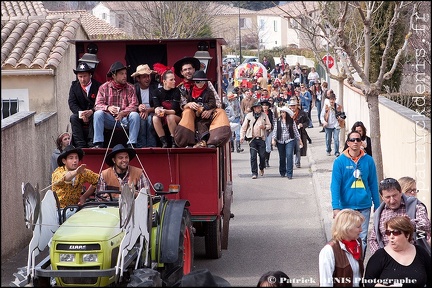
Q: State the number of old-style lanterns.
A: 2